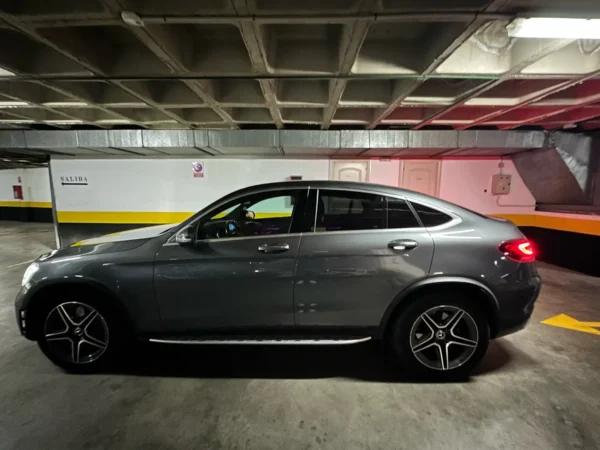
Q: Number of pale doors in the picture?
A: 2